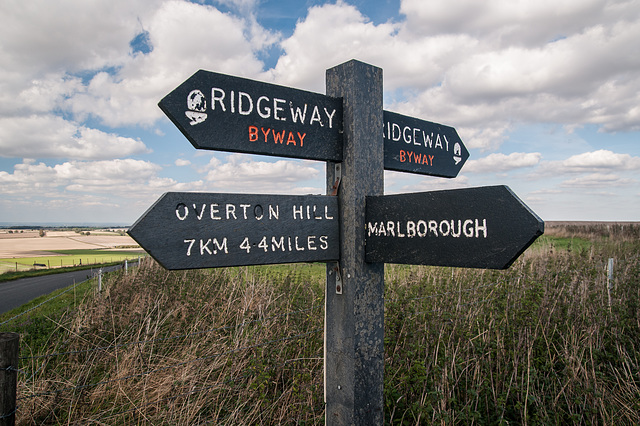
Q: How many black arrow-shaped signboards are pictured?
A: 4